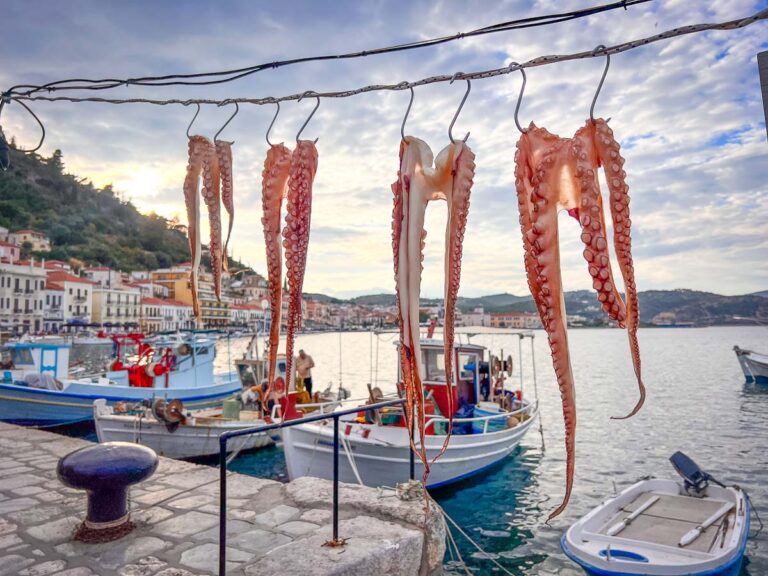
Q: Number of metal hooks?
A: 8